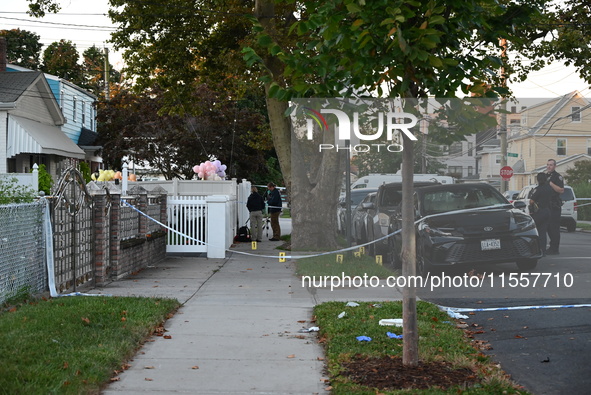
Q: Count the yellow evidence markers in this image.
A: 6